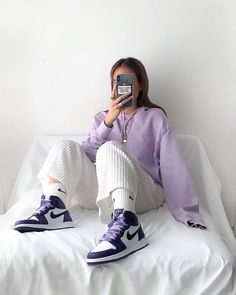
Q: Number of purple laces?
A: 2